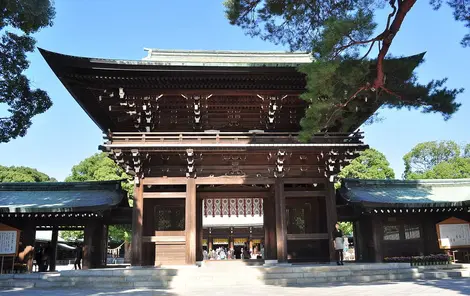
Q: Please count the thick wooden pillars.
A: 4